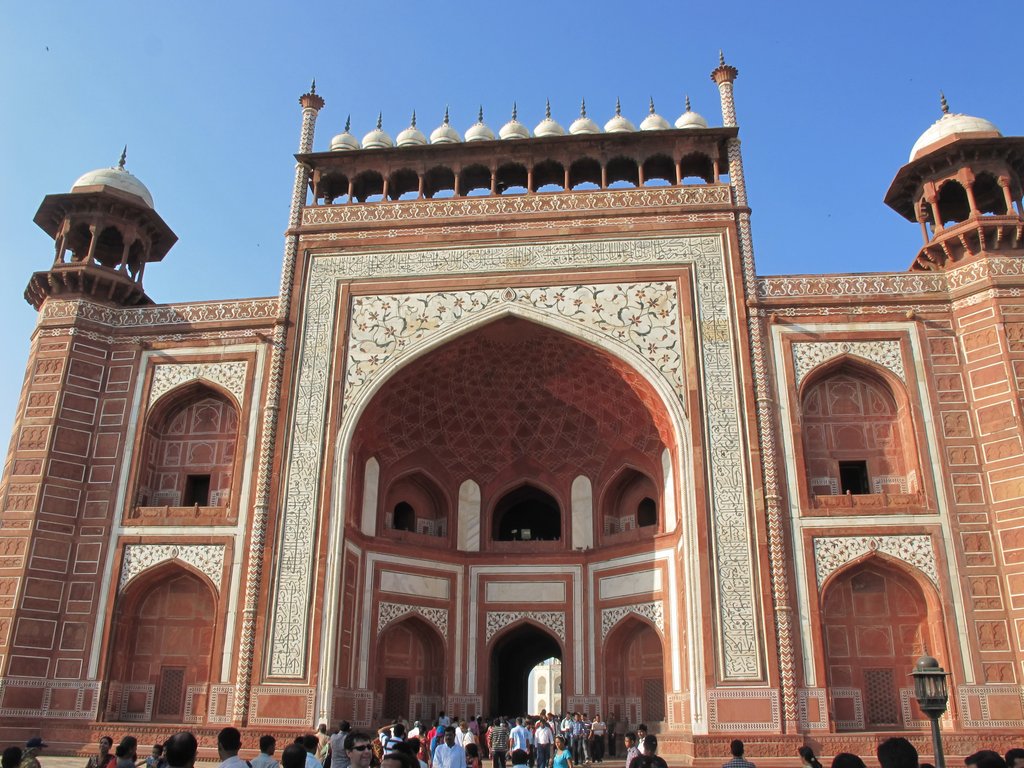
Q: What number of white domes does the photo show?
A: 13